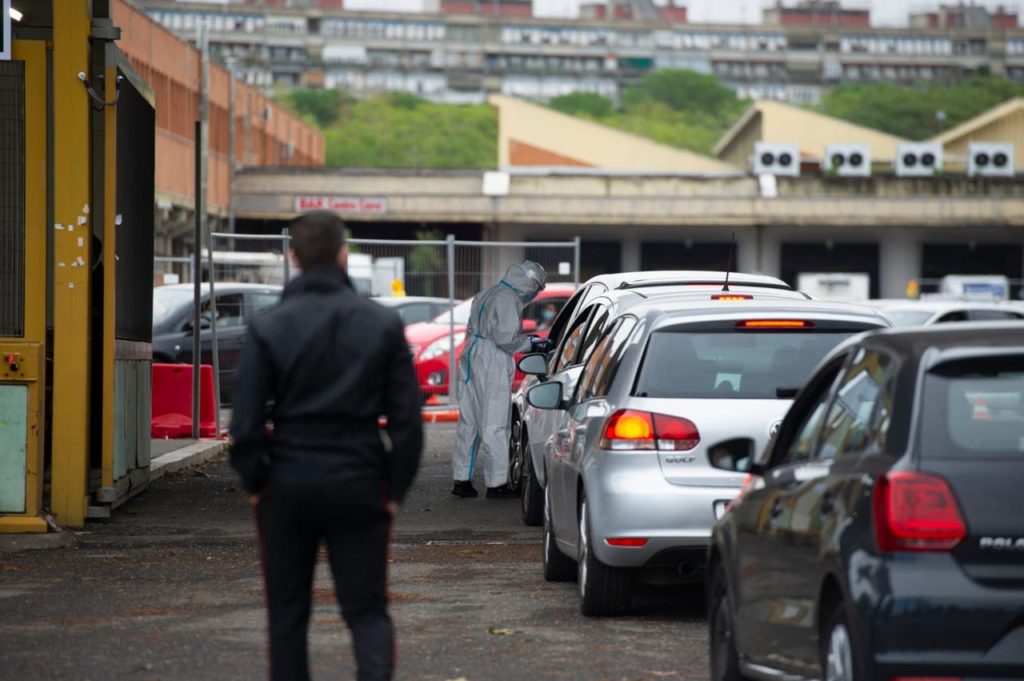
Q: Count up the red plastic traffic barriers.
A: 1